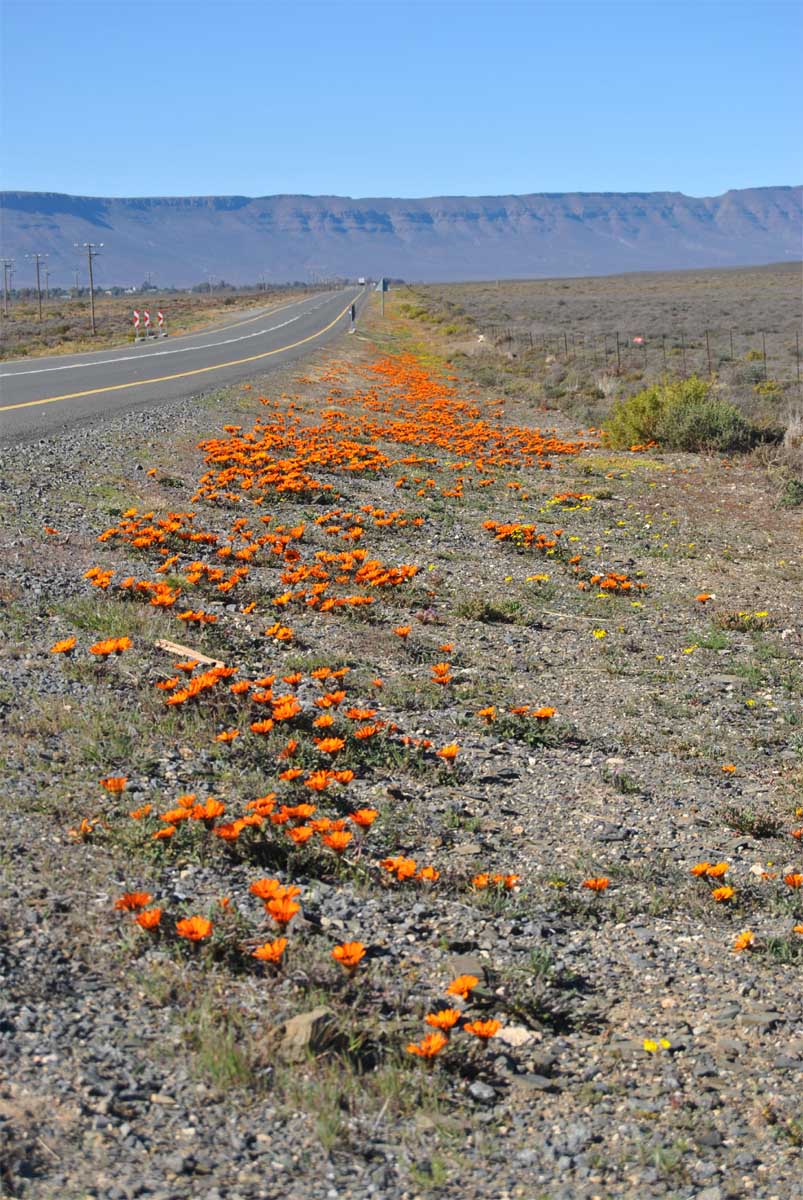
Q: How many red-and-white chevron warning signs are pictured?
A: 3